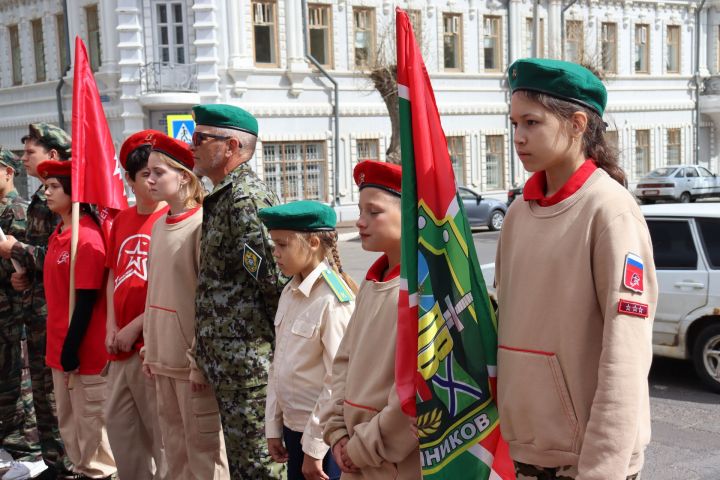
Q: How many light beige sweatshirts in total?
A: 3